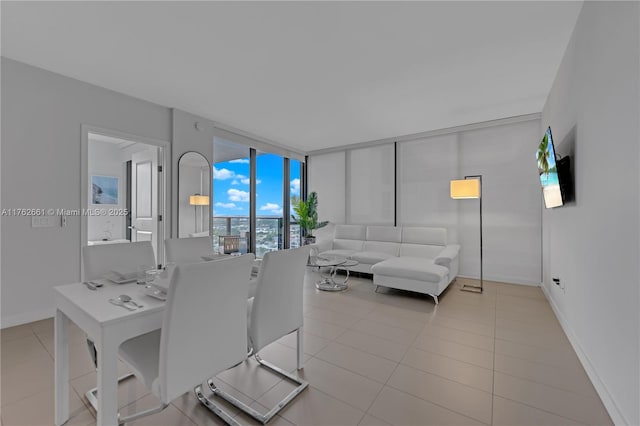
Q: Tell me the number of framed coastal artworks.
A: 1